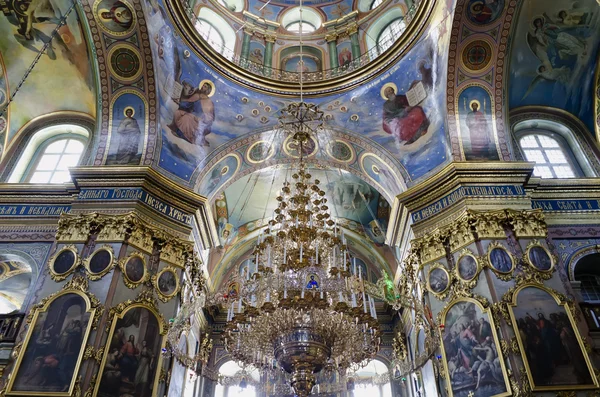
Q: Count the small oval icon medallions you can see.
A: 8